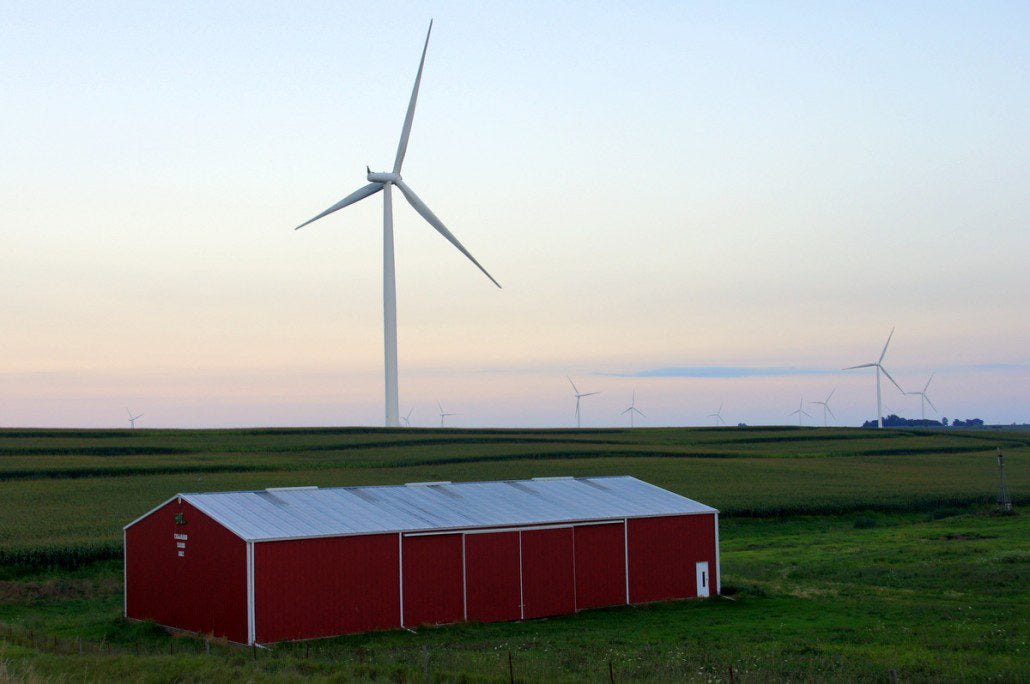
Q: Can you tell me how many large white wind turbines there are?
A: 1